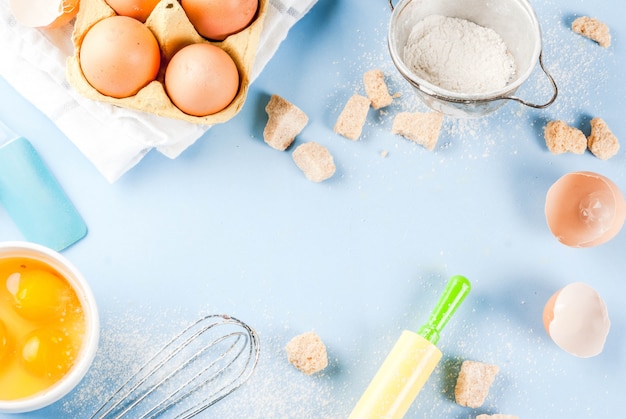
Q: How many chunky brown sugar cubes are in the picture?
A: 11